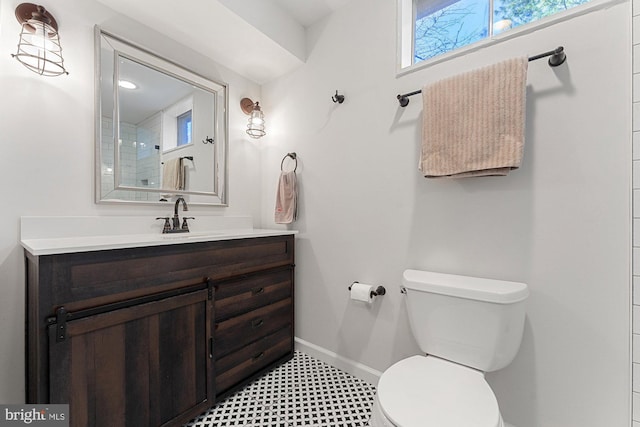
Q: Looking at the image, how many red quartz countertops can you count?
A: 0